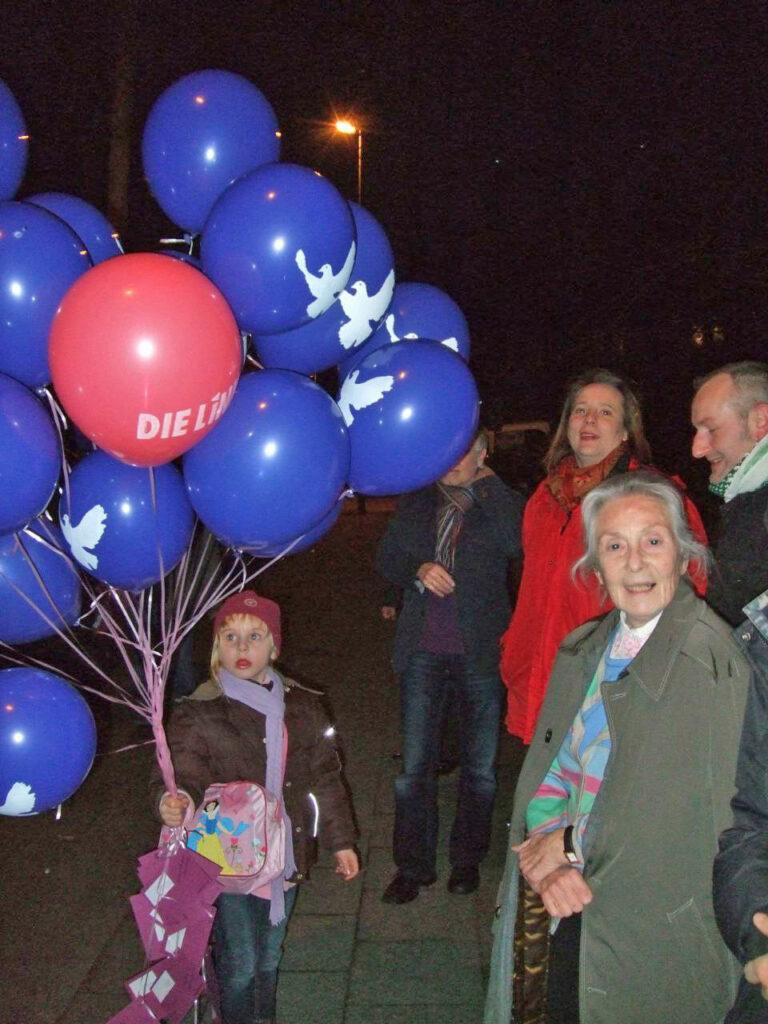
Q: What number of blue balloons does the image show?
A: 15